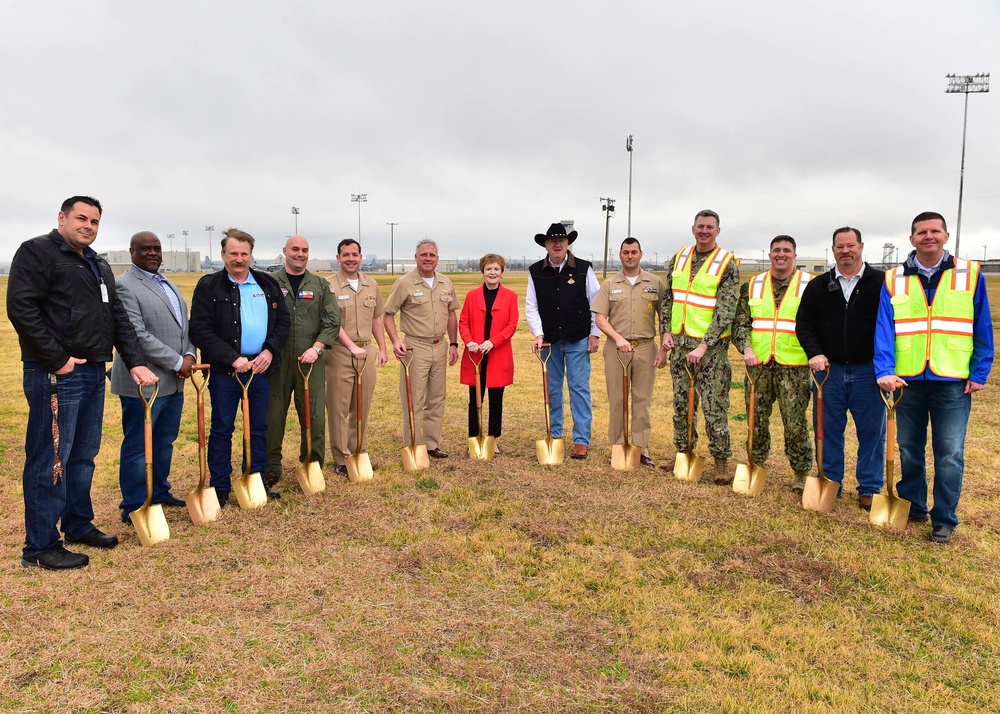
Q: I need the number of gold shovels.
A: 13